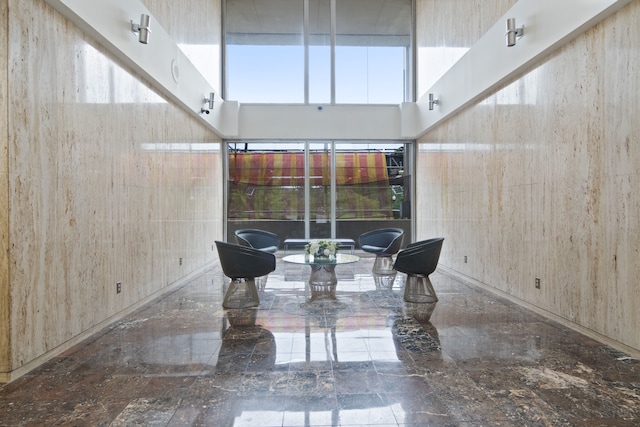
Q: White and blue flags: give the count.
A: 0